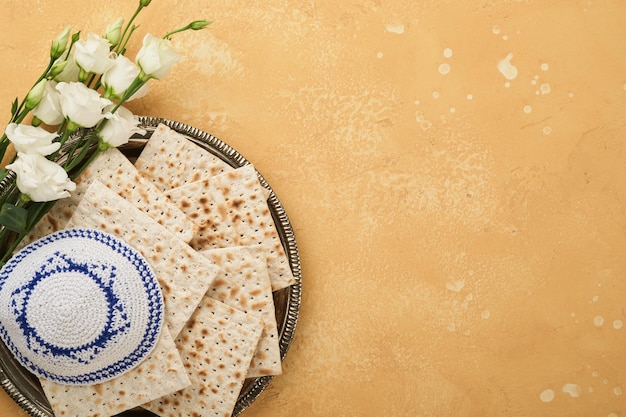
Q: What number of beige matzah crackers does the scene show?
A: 7